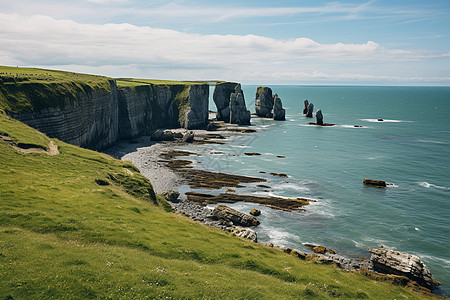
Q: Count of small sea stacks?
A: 3